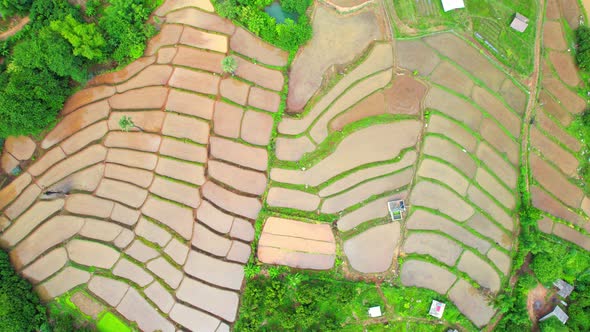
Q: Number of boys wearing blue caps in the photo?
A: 0